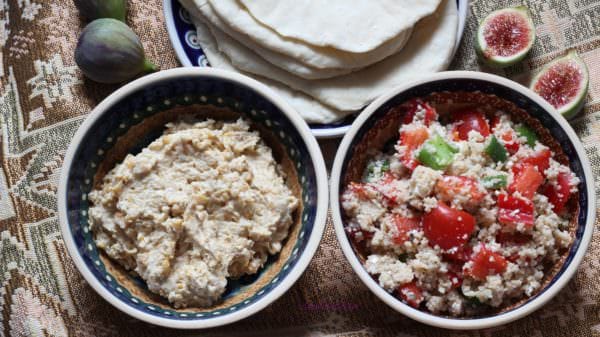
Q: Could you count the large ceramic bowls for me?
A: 2